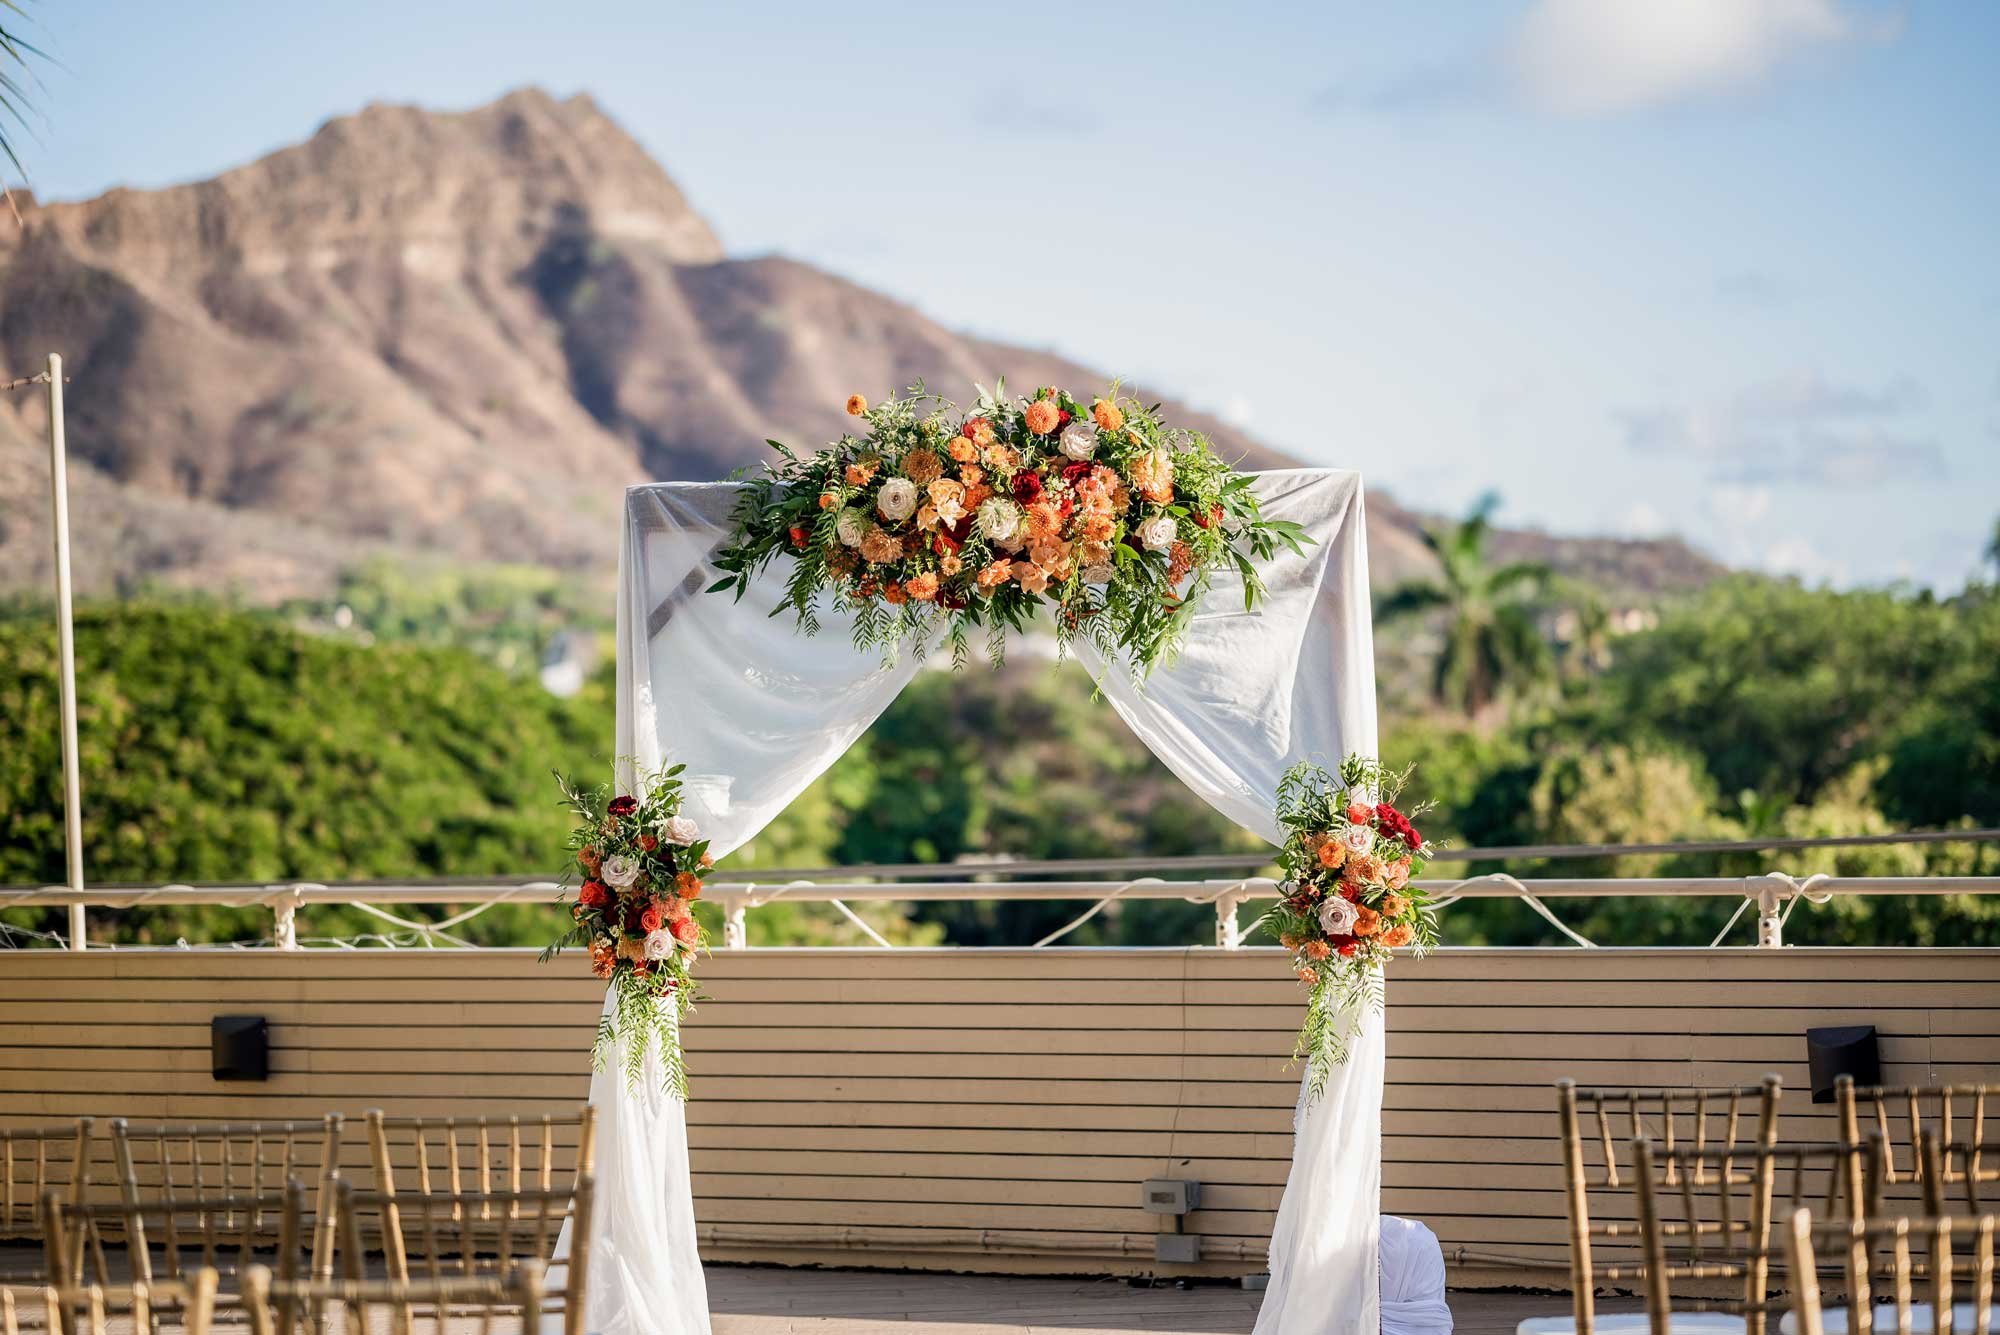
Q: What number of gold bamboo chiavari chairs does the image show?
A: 12